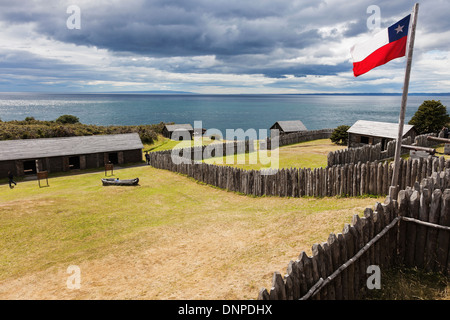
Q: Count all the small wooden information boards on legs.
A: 2